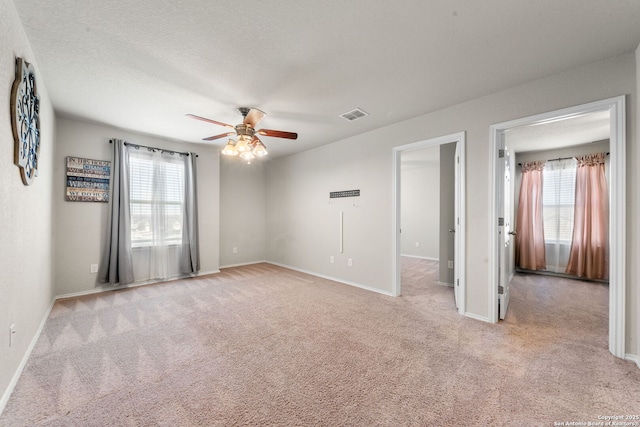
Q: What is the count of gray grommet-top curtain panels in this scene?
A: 2